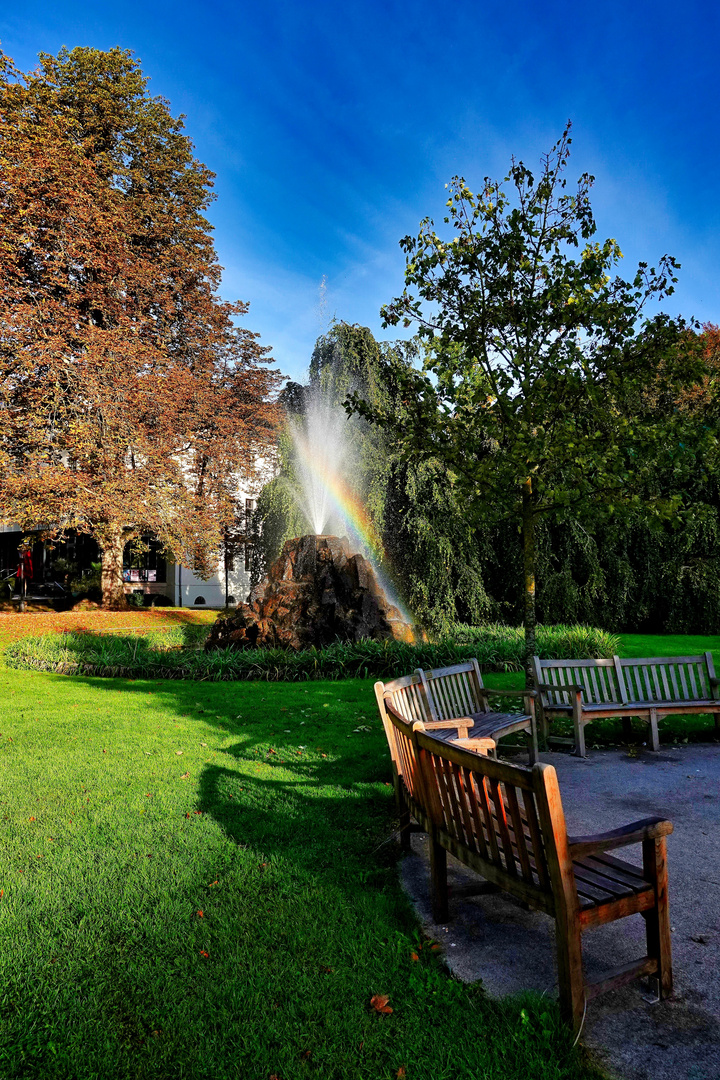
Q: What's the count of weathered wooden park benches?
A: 3